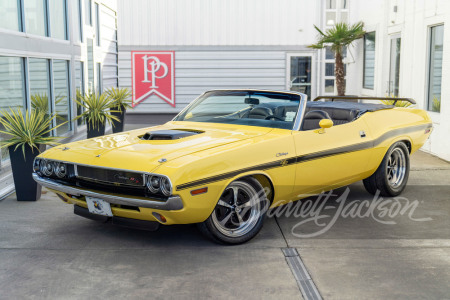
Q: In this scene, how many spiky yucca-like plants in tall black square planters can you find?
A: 3